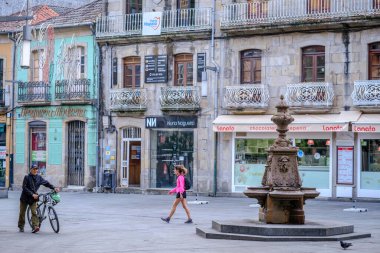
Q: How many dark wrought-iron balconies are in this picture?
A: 2